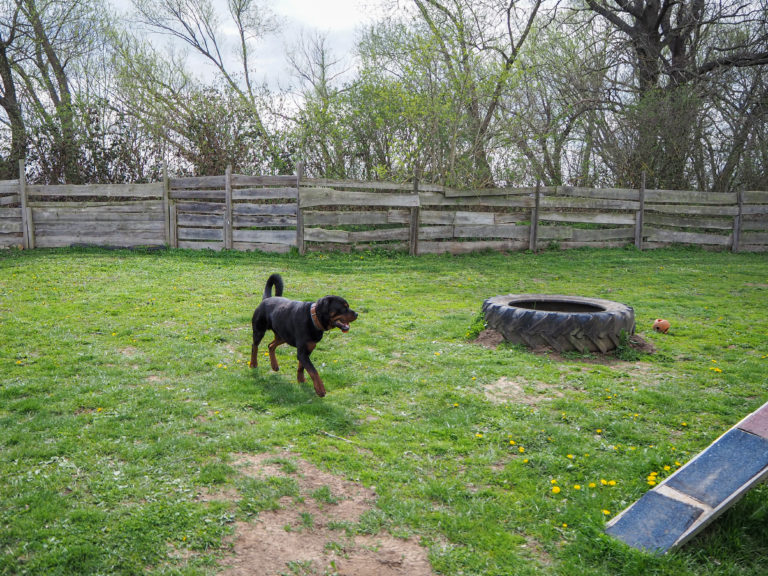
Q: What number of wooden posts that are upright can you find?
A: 8